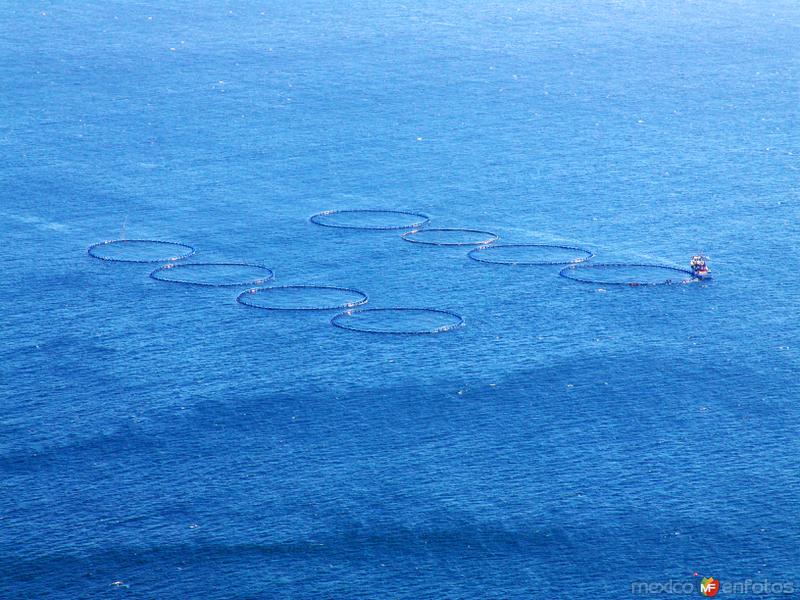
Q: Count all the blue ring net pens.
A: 8